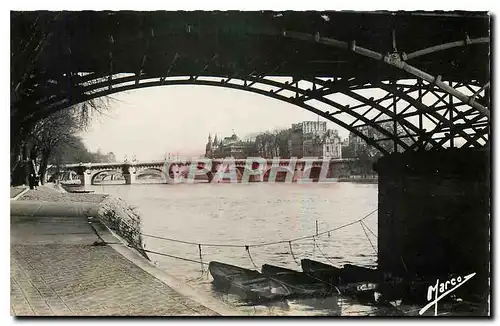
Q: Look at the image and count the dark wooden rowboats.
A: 4